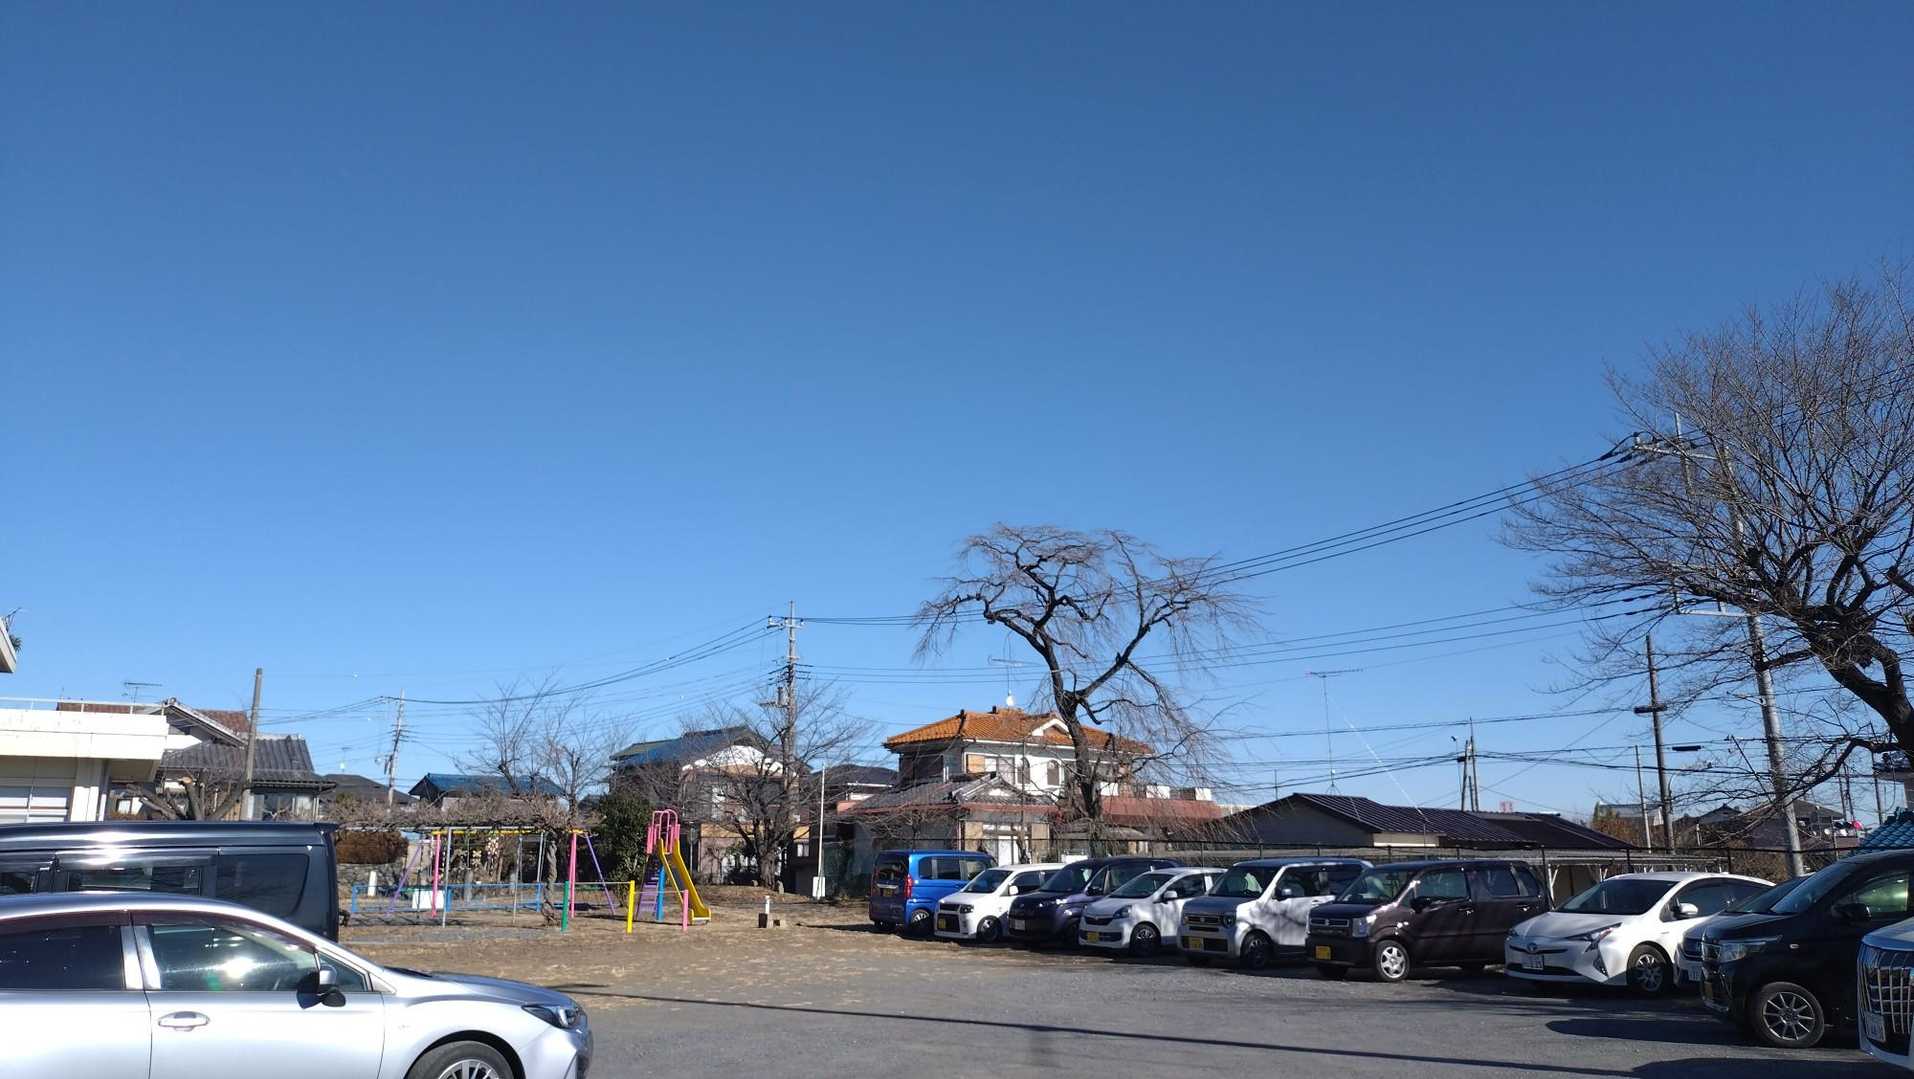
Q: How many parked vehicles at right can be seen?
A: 10